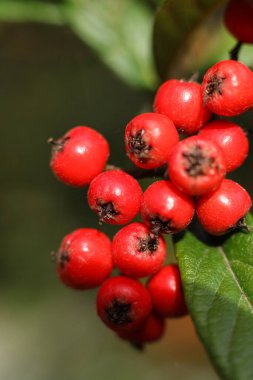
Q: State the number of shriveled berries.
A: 0